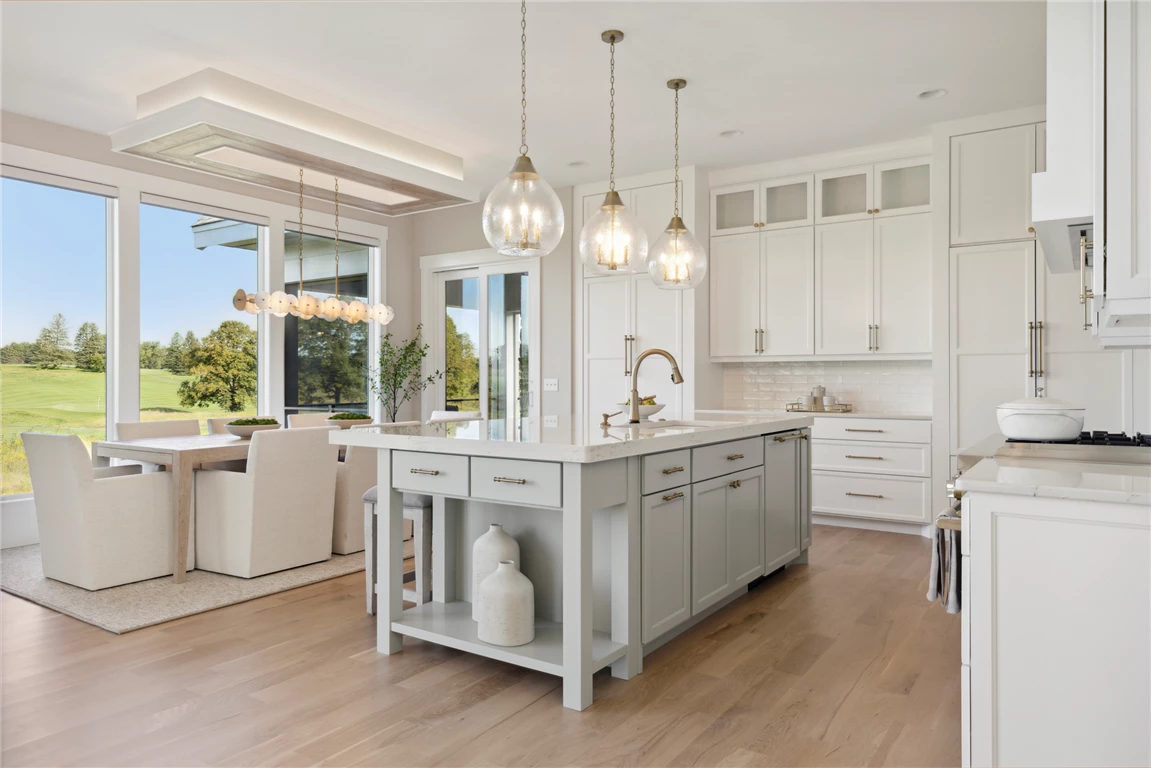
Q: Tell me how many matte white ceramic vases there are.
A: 2